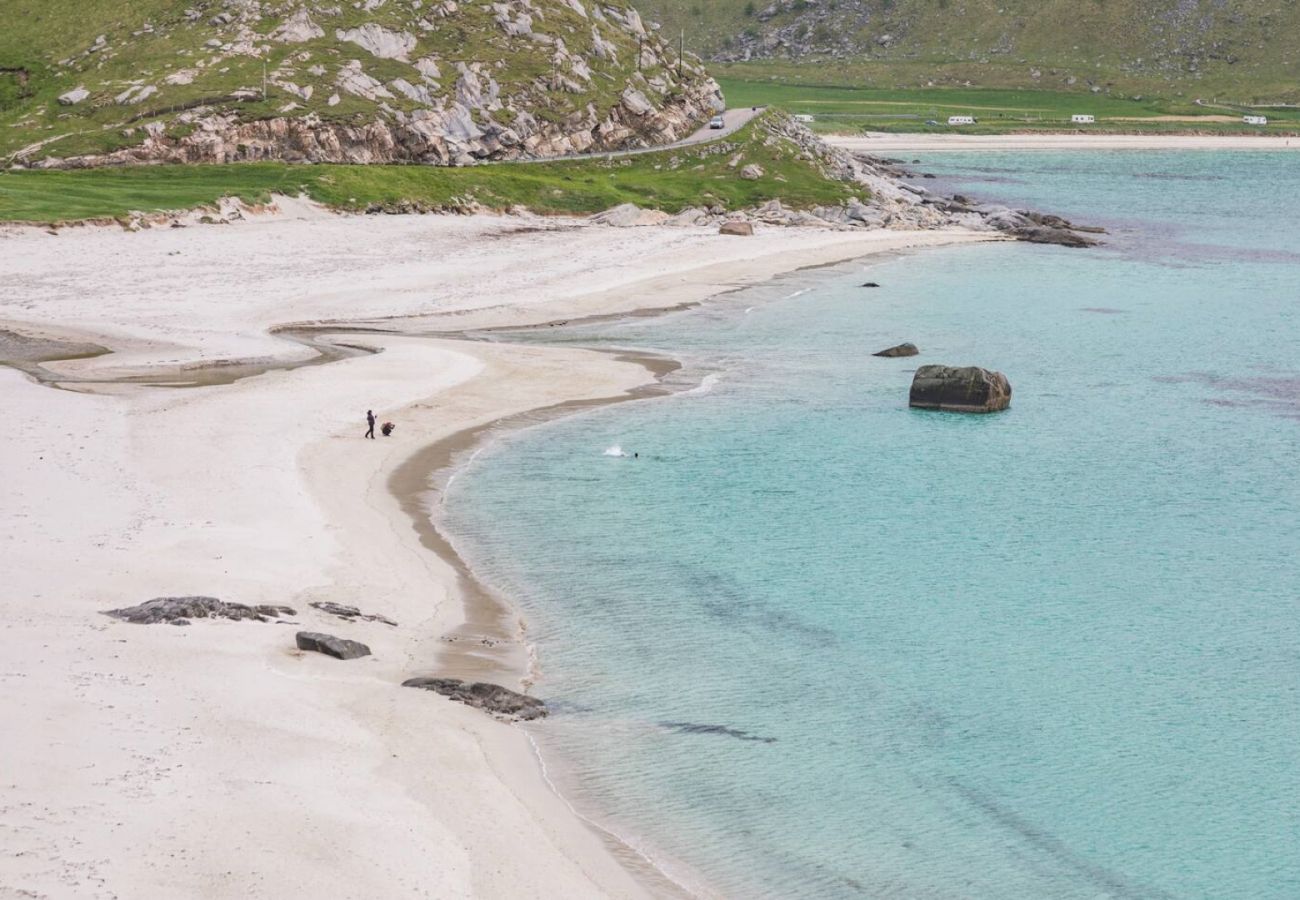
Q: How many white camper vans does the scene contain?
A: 4